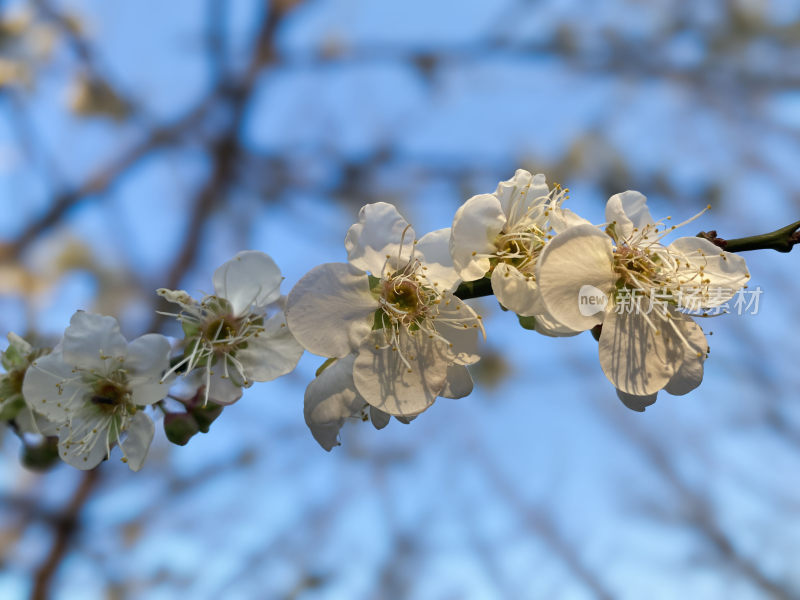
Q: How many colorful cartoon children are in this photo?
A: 0